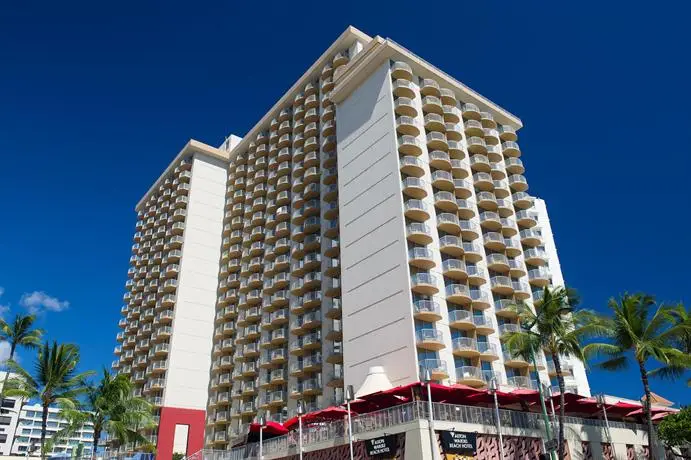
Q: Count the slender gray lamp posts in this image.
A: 7